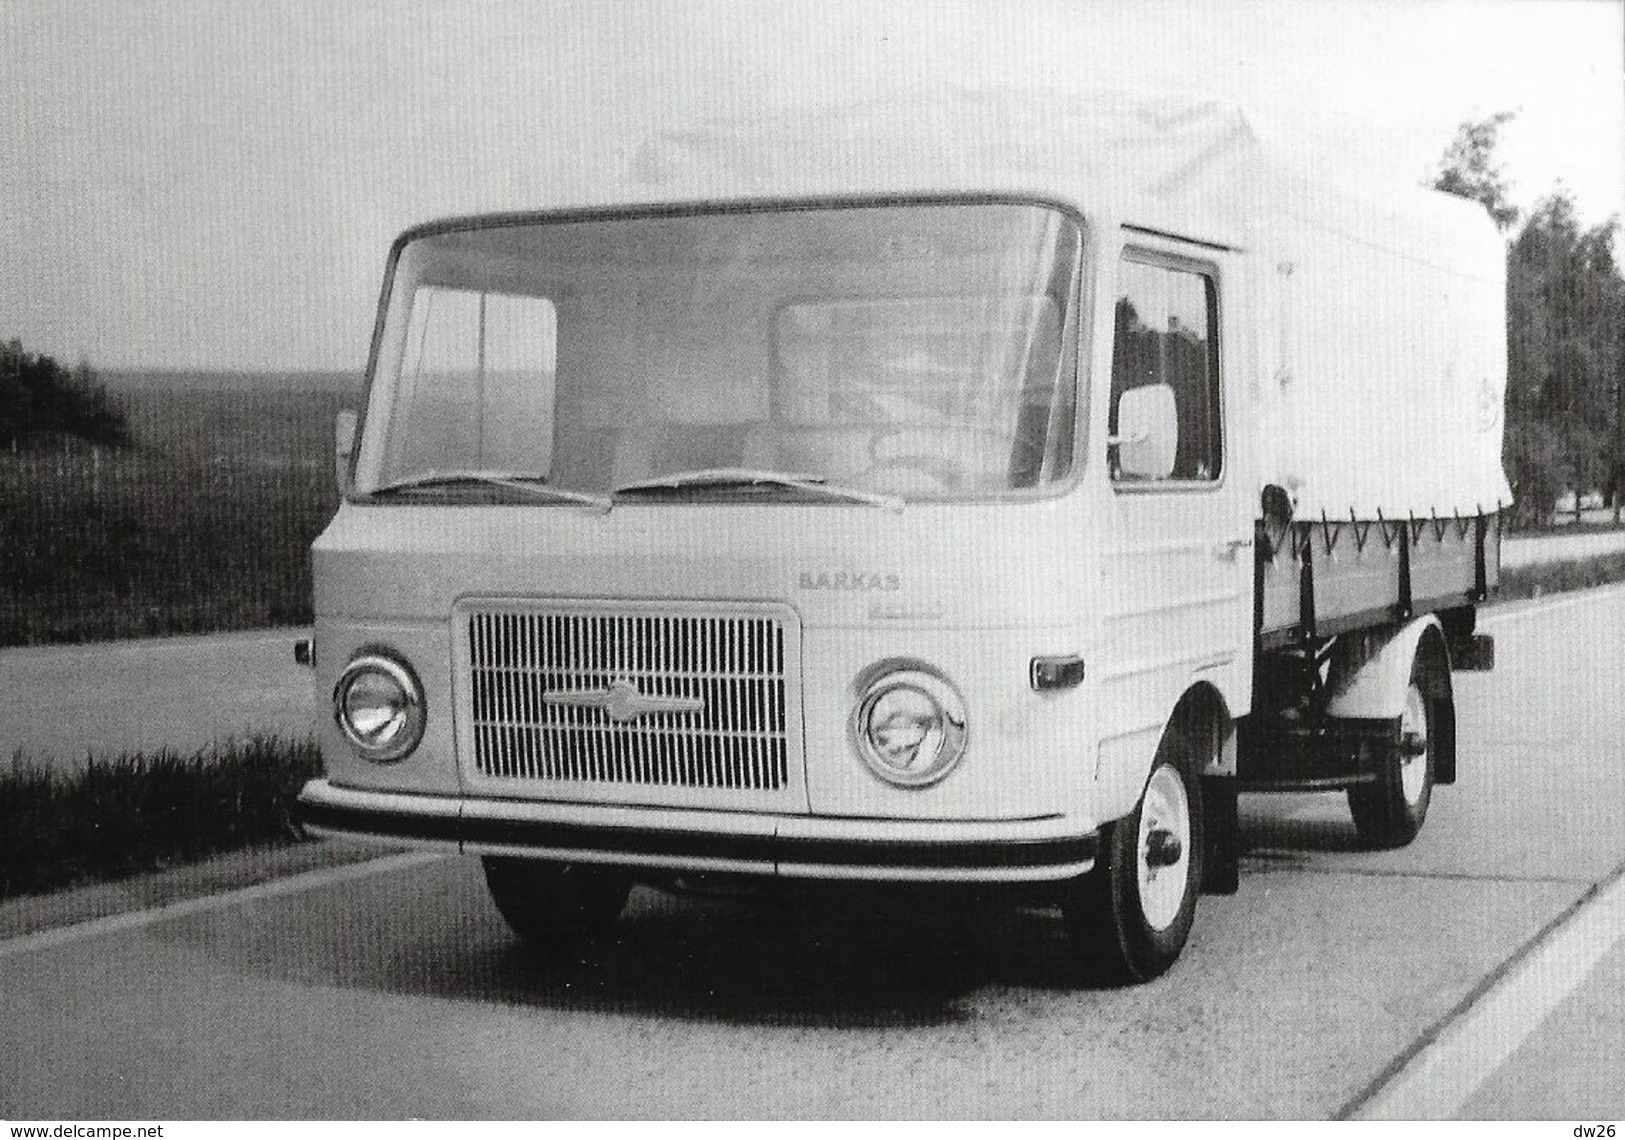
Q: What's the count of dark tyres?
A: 3